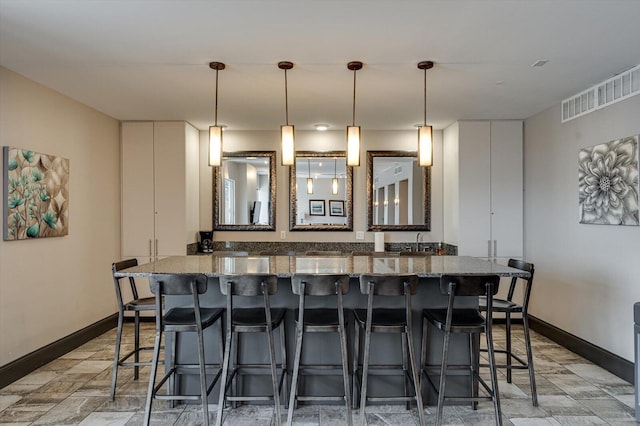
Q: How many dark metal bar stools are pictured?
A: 7